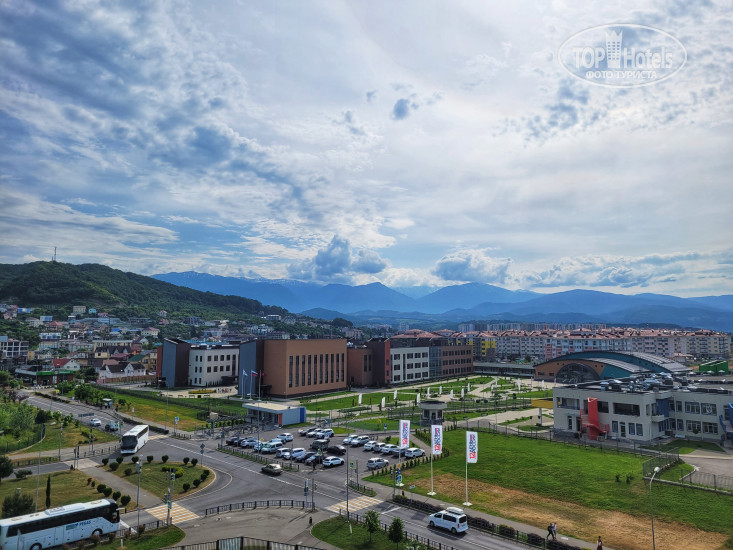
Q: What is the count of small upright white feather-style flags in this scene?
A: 13